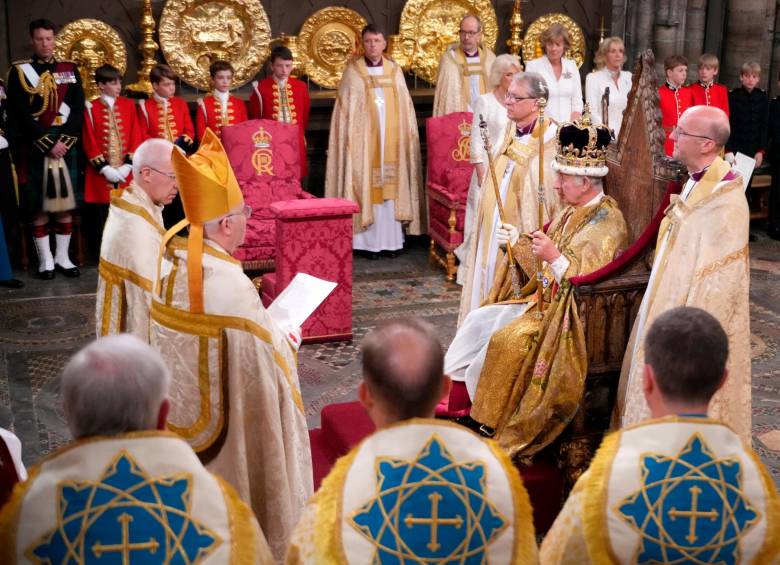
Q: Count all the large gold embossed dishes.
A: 5